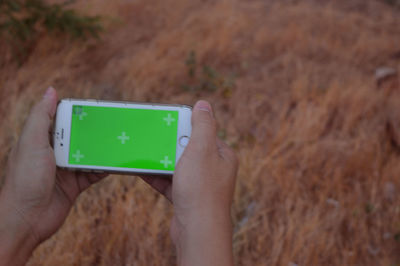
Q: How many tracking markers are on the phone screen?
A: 5